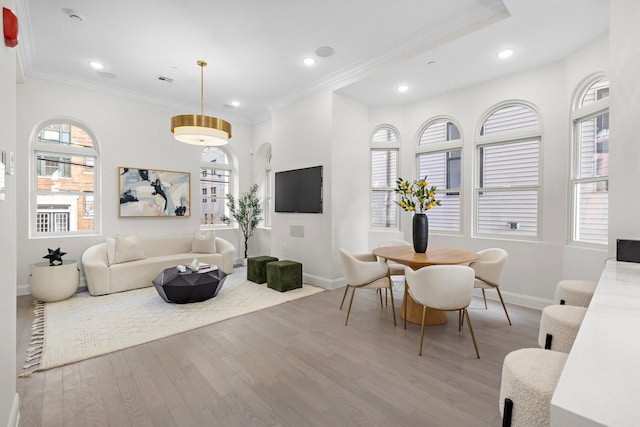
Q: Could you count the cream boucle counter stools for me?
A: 3